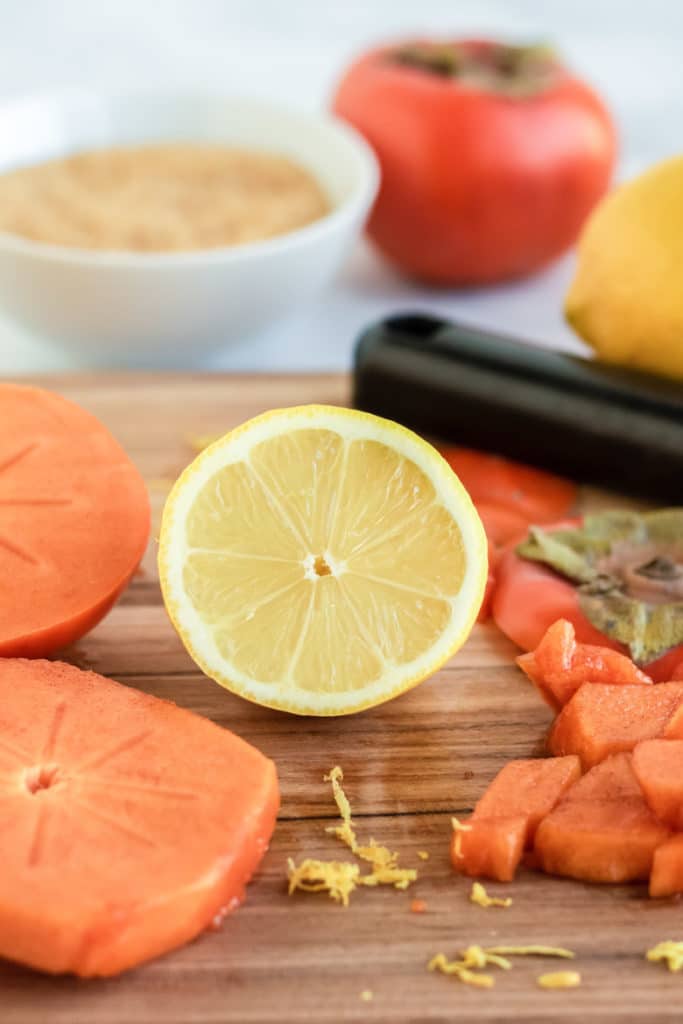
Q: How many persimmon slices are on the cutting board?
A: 2